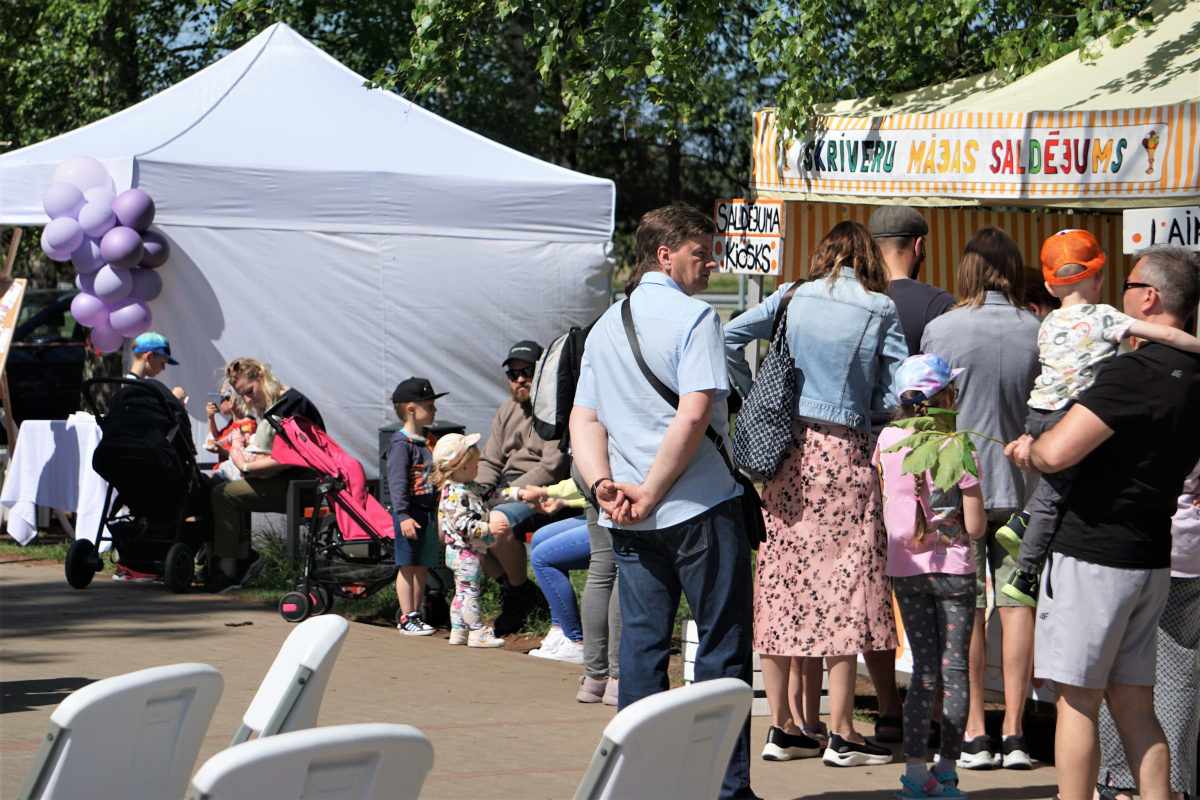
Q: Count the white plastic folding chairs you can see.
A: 4